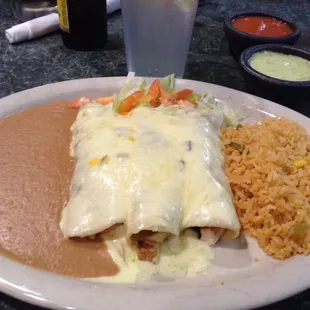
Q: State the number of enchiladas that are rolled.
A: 3